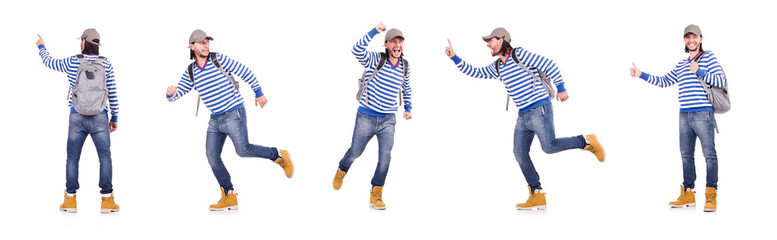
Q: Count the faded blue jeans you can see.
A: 5